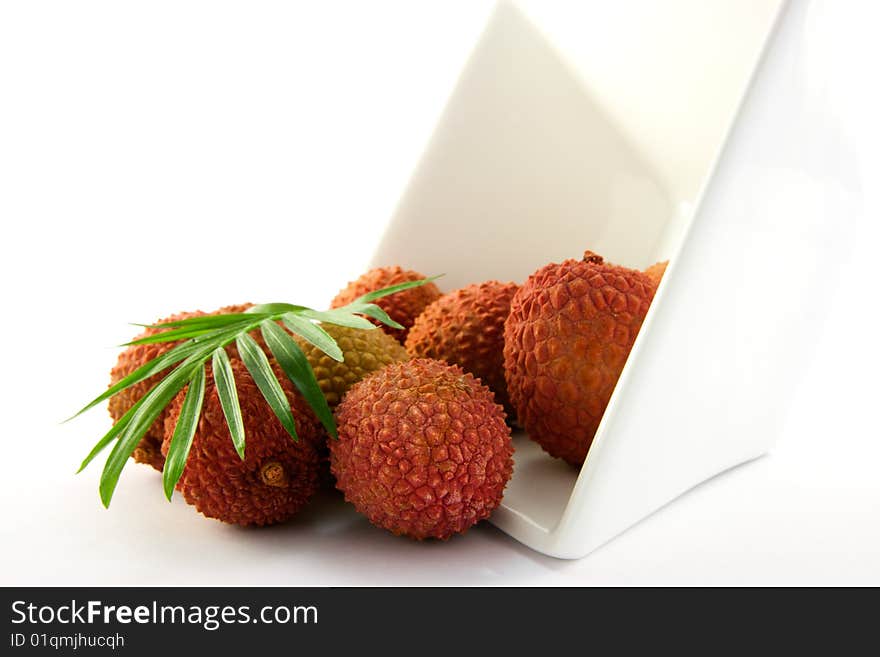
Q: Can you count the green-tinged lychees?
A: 1